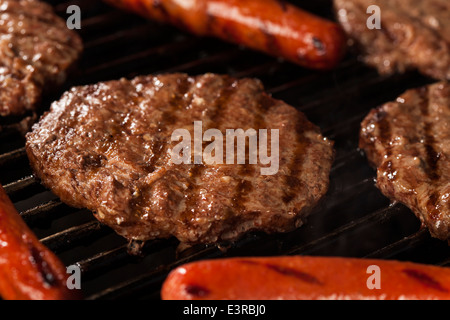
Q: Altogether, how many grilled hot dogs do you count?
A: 3